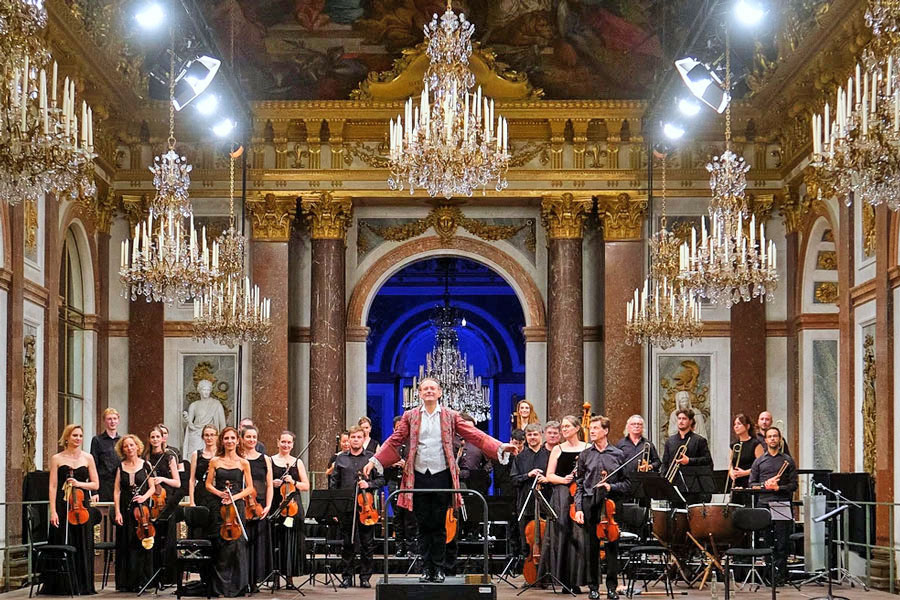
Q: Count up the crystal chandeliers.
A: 8